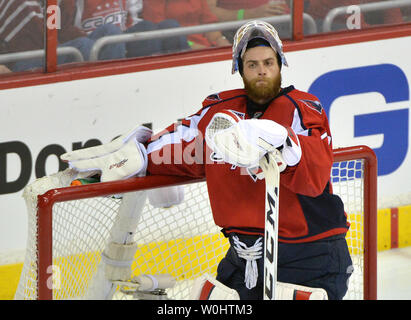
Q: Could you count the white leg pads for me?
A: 2